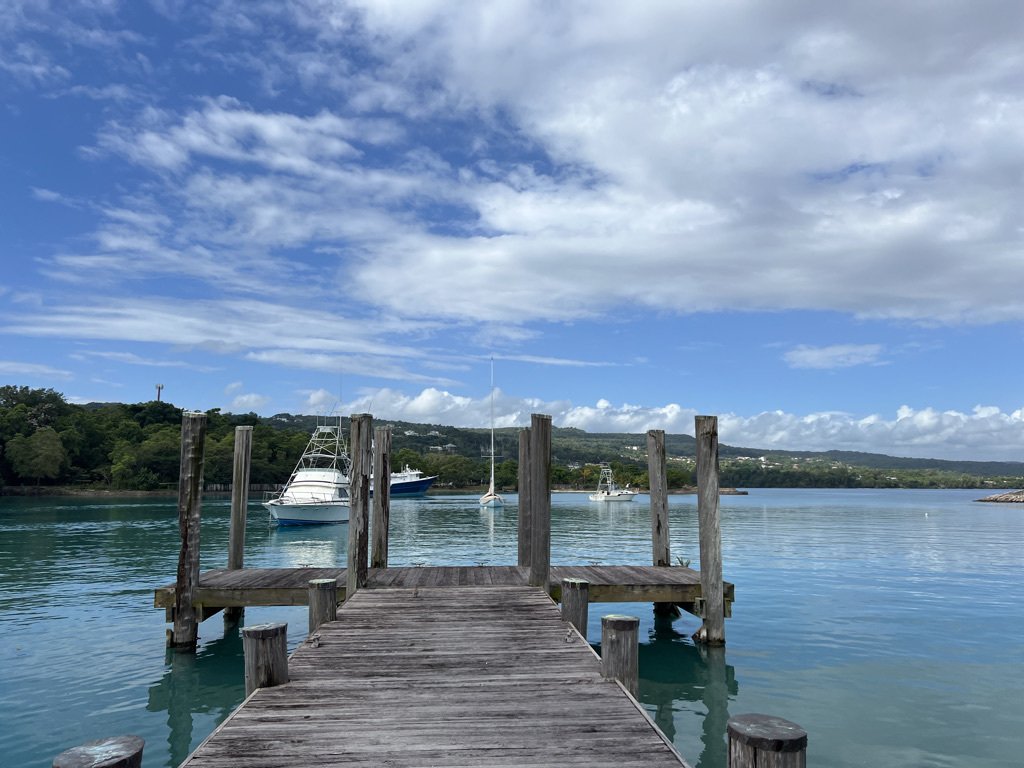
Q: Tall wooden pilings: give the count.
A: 8